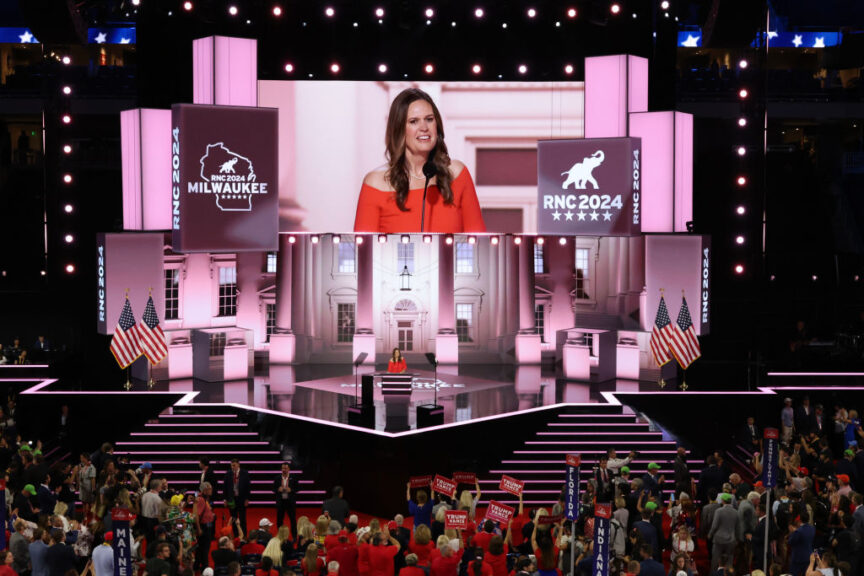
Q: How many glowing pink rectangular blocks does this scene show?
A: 4